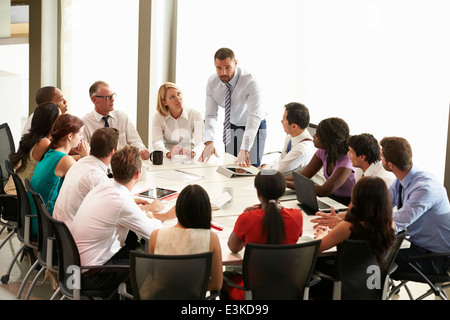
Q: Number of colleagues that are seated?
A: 14